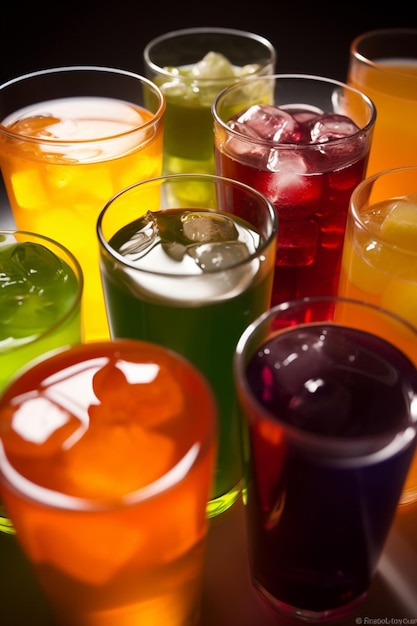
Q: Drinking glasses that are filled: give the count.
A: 9